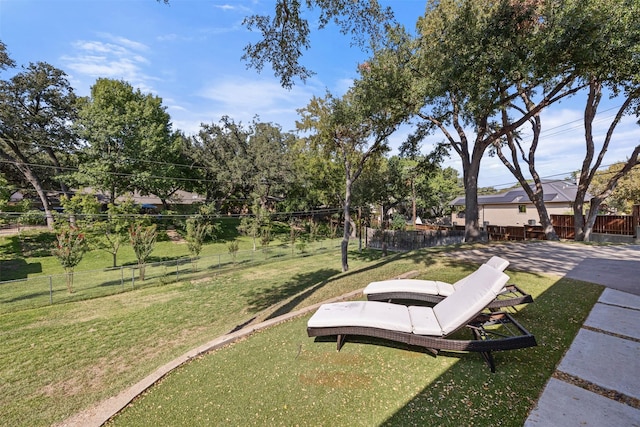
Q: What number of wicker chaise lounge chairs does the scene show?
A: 2